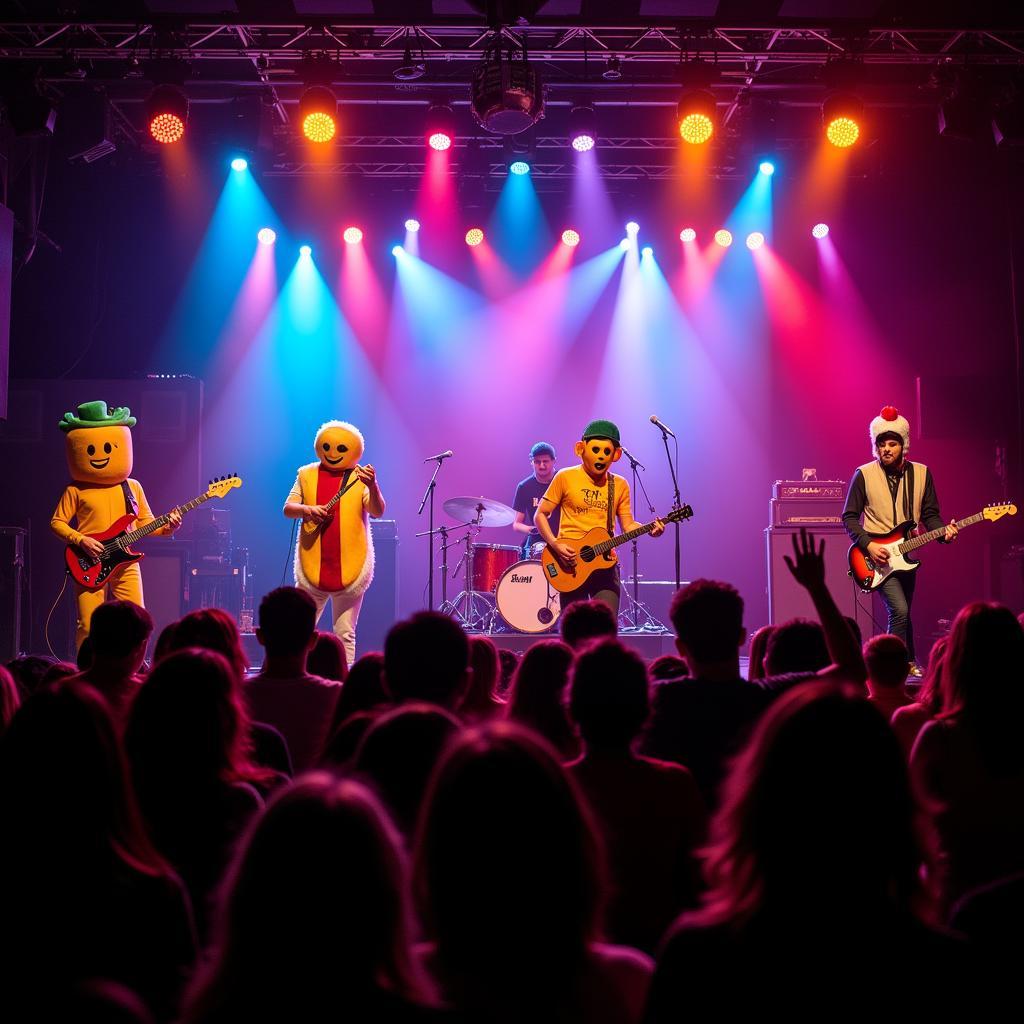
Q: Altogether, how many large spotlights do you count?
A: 4